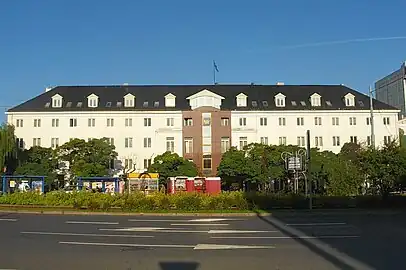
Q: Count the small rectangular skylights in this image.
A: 13